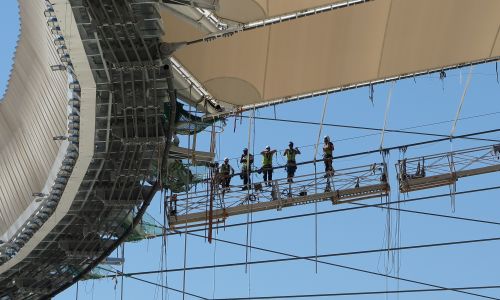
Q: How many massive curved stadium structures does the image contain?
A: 1